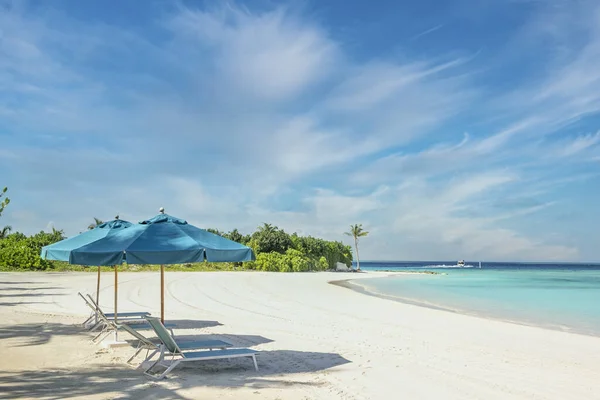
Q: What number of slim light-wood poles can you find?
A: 3